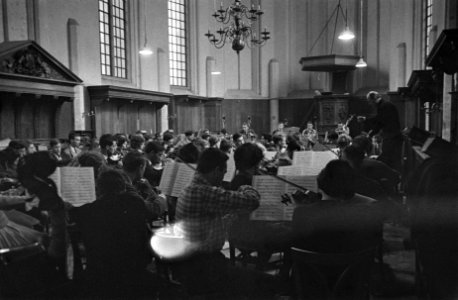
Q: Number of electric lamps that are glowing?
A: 4